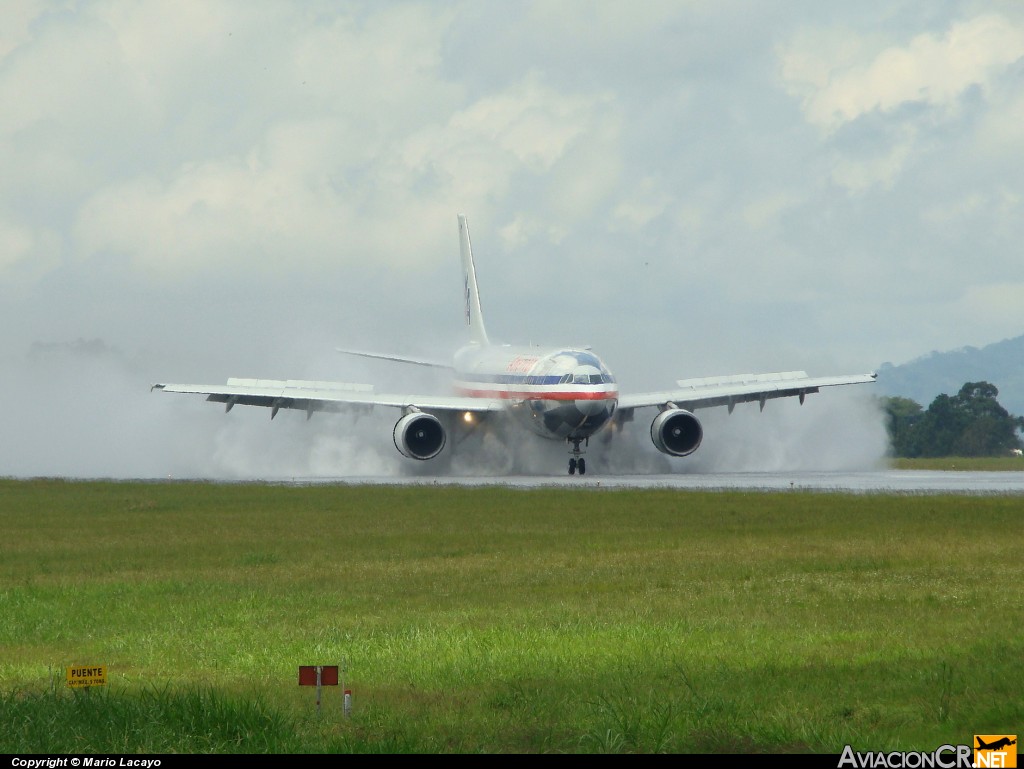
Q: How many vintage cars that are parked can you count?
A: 0